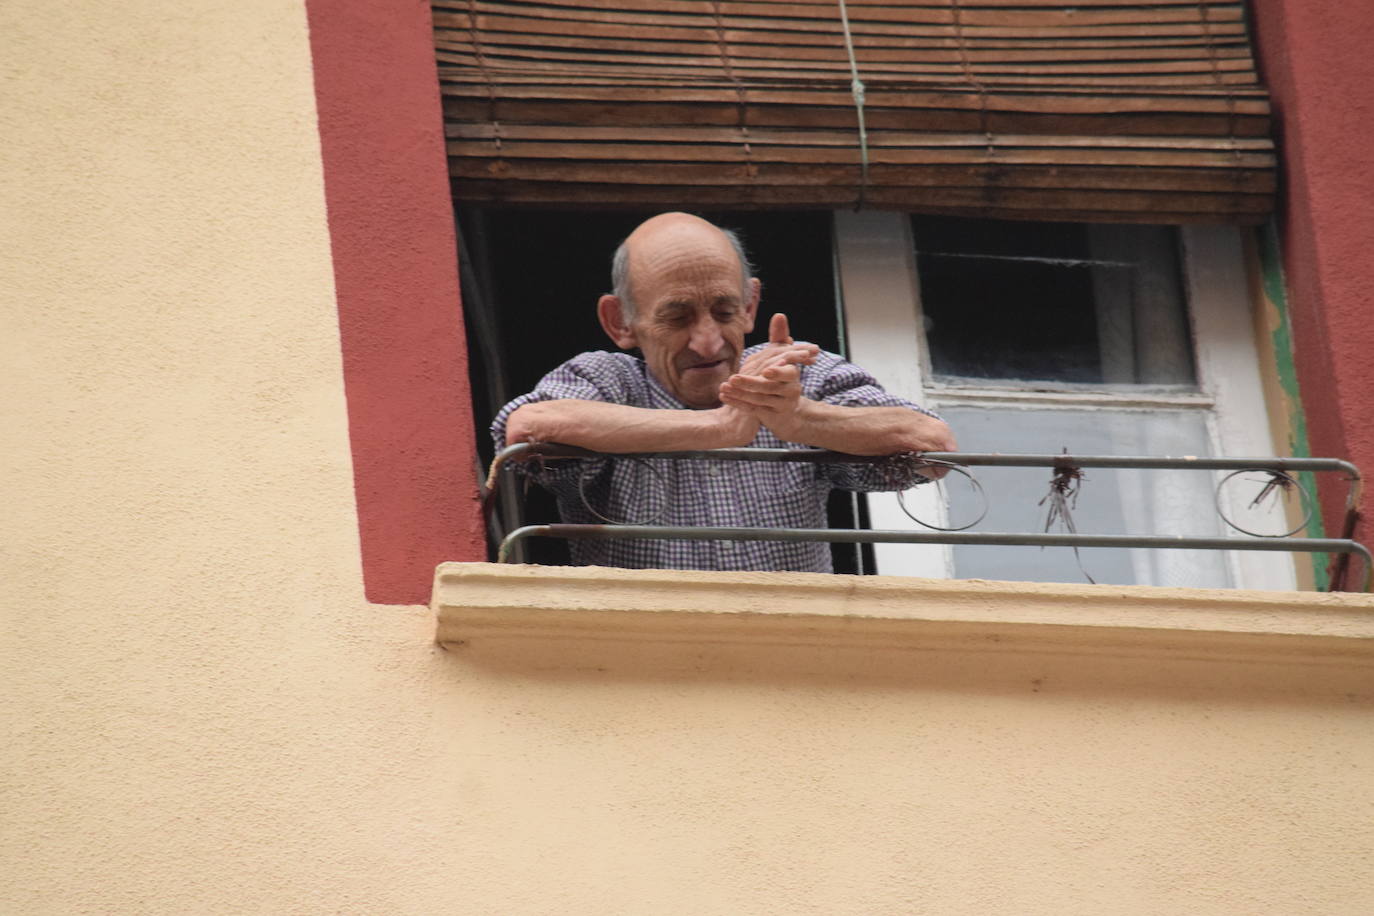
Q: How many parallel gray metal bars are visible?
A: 2